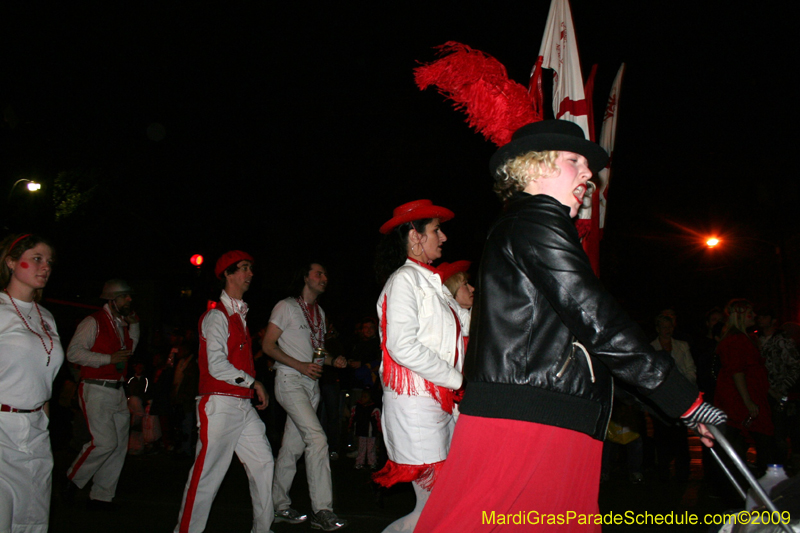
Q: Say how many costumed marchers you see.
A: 7